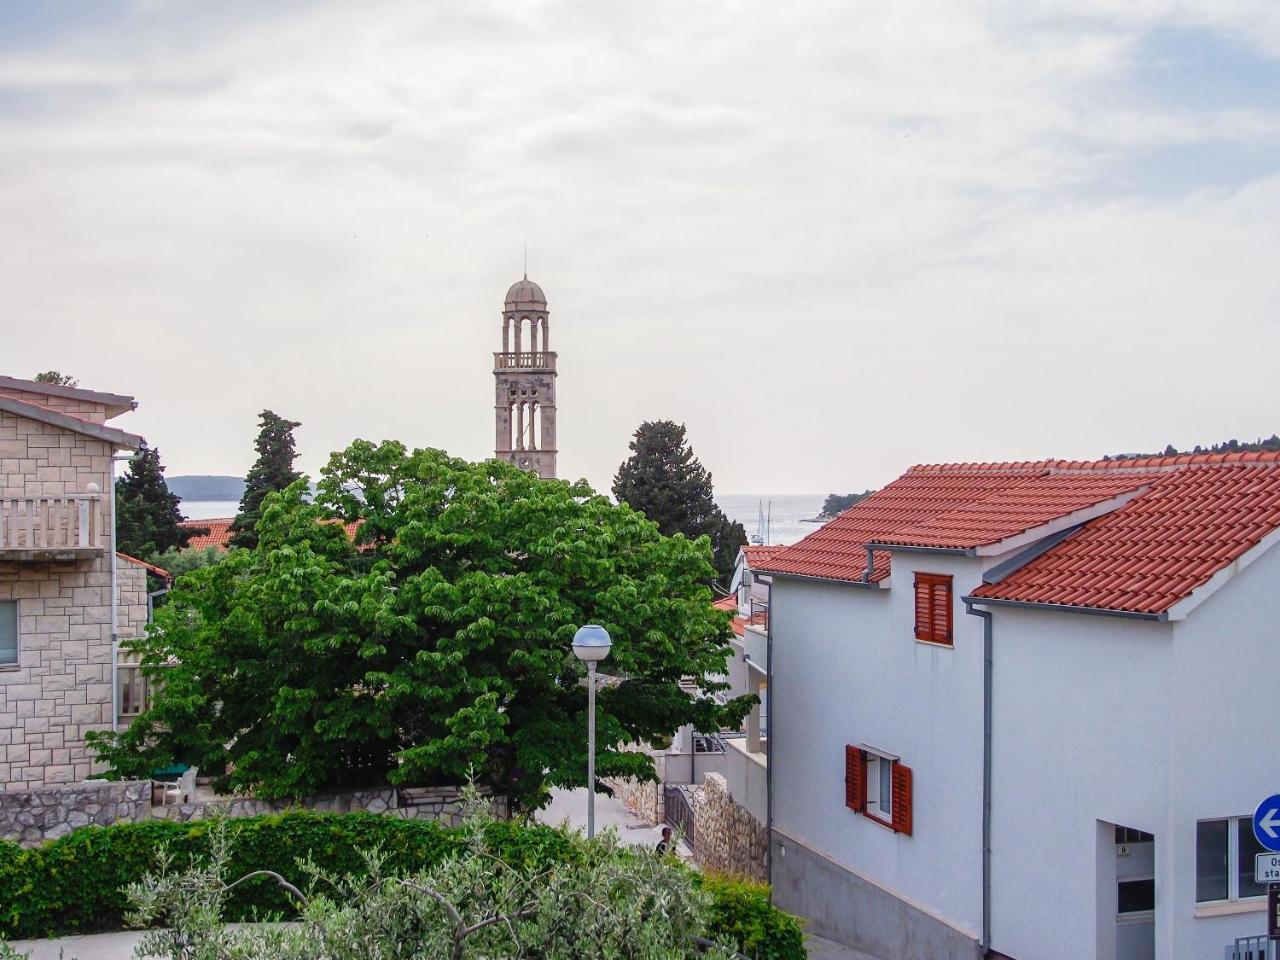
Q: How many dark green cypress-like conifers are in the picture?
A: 3